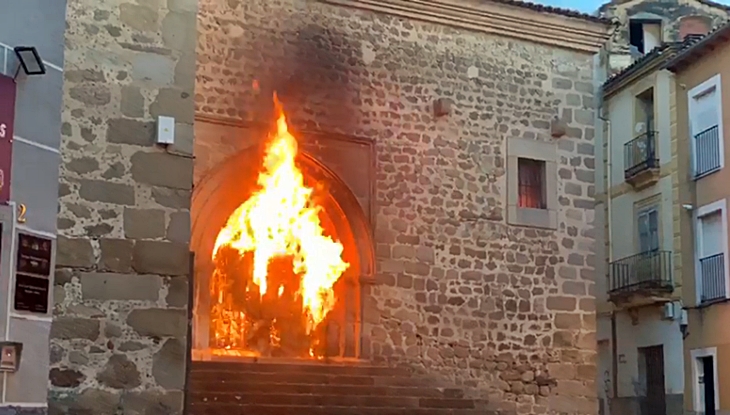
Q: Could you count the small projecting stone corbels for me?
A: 2